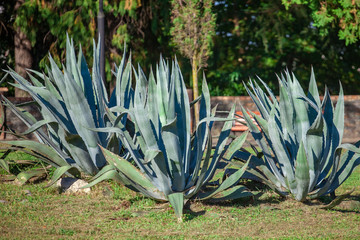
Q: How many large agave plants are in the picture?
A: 3